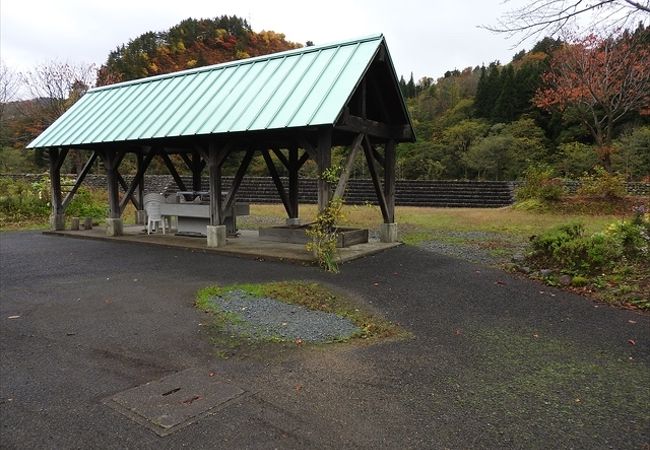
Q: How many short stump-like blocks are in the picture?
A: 2